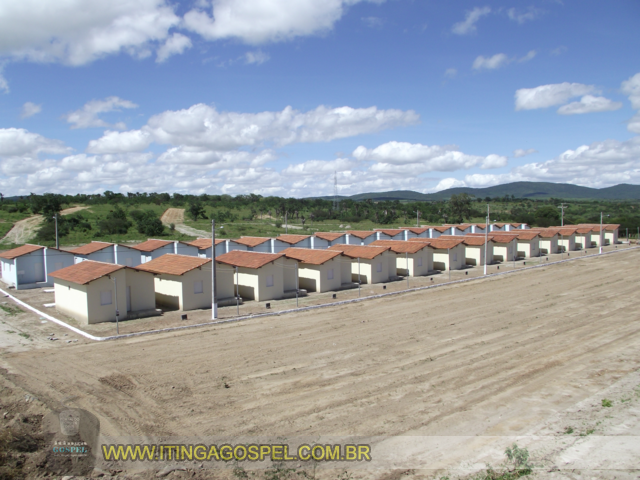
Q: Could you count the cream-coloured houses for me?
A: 15